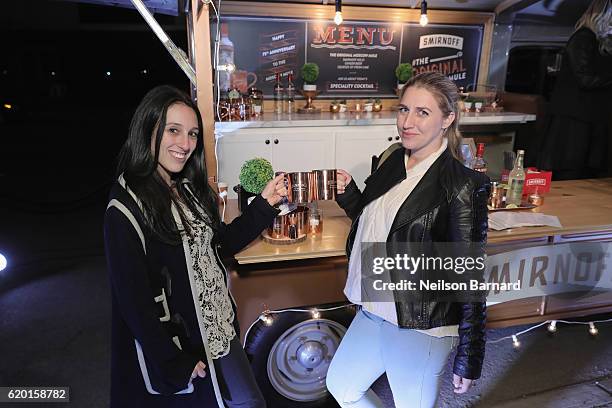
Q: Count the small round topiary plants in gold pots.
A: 2